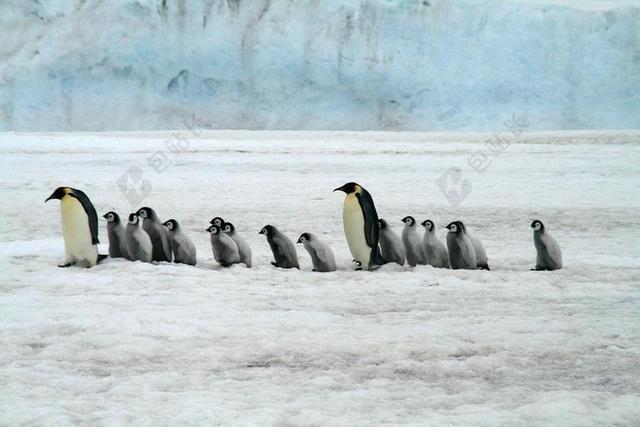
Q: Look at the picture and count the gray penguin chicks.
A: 15